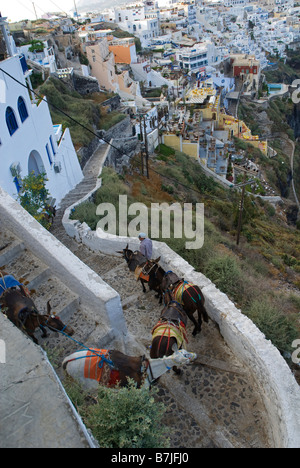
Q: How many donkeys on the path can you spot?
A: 5